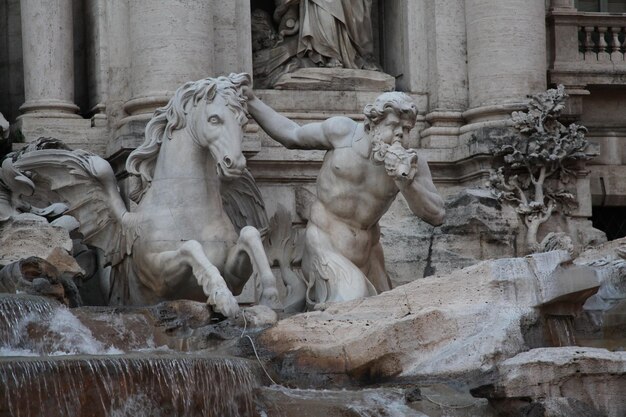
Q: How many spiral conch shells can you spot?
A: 1